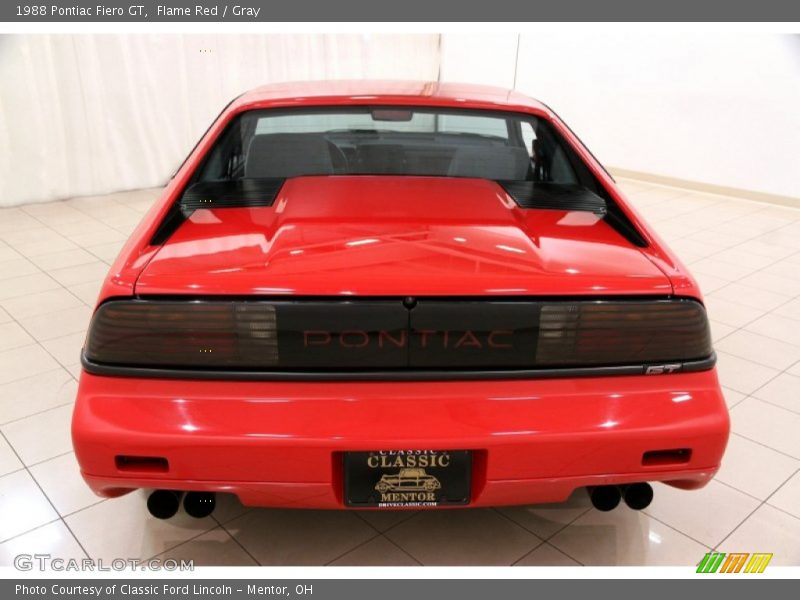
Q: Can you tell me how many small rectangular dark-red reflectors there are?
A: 2